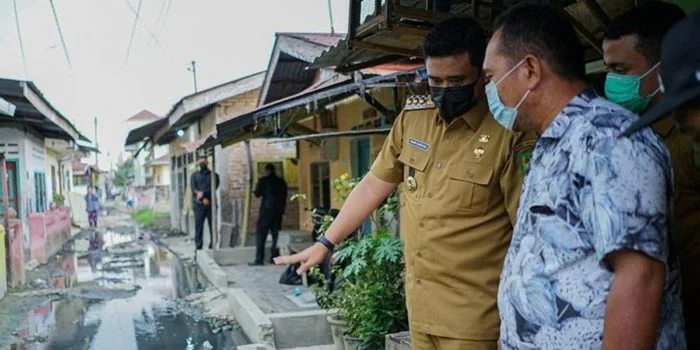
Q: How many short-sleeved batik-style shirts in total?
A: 1